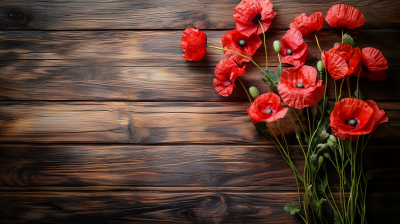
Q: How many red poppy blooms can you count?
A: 13